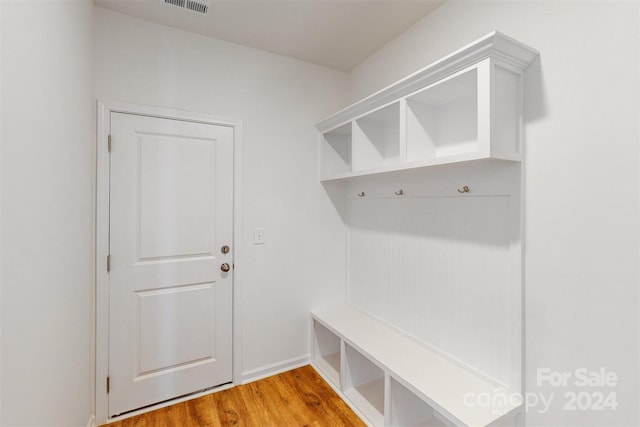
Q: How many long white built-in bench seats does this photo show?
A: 1